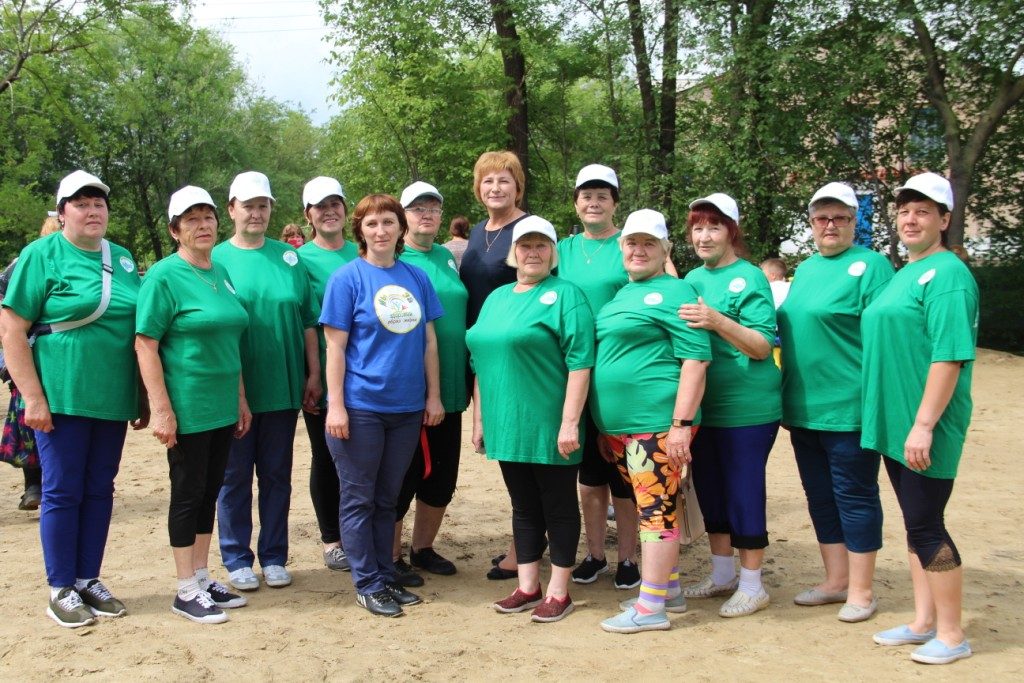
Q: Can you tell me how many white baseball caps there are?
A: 11